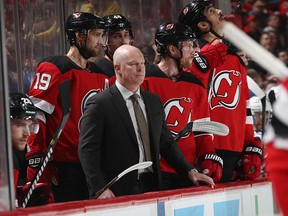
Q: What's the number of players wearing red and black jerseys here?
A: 5